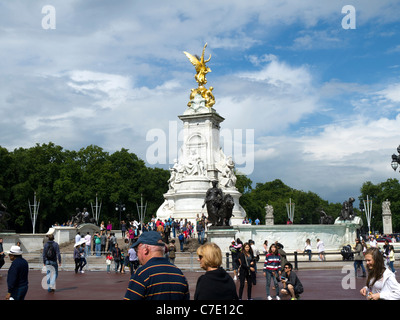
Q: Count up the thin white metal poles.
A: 5